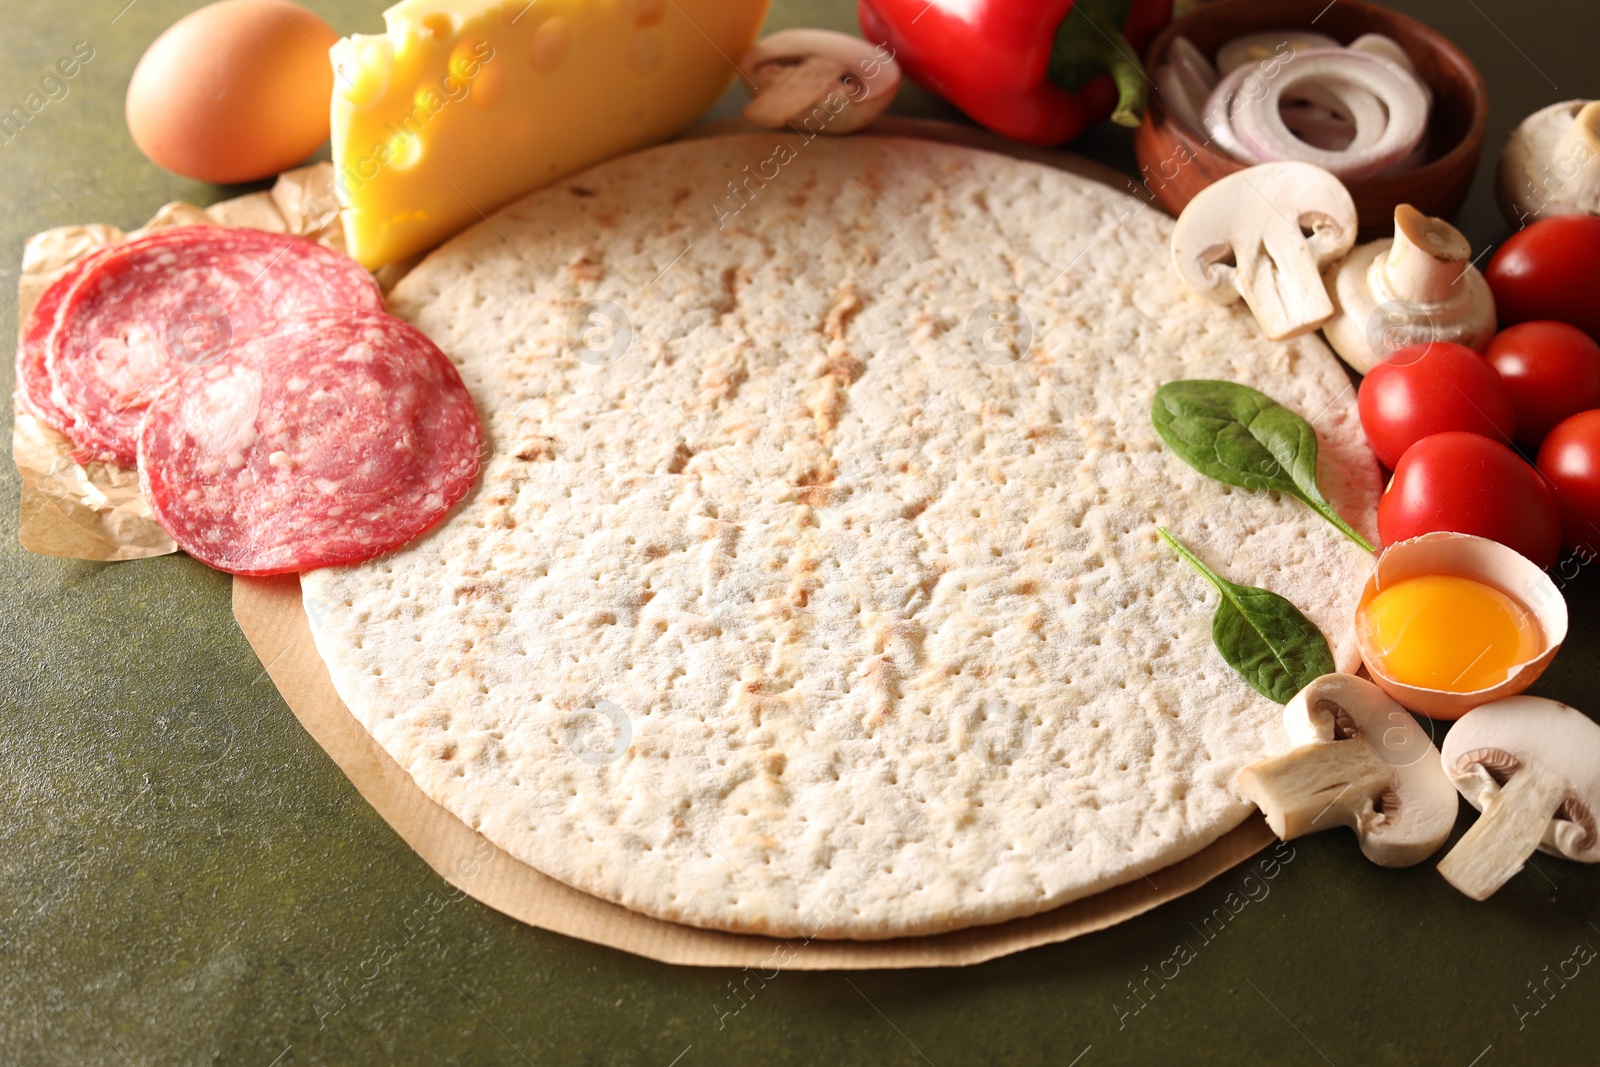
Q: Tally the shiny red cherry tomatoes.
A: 5